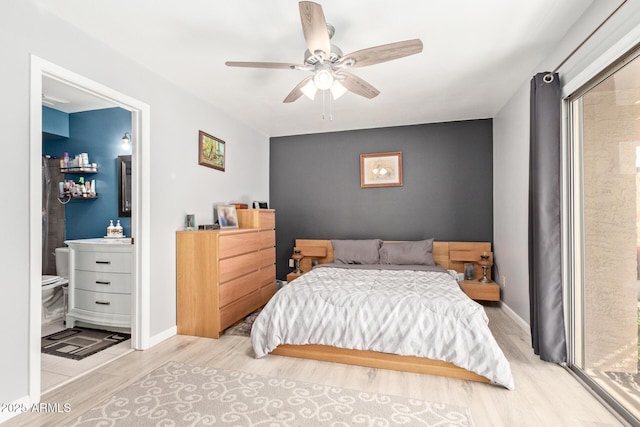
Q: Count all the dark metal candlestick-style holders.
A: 2